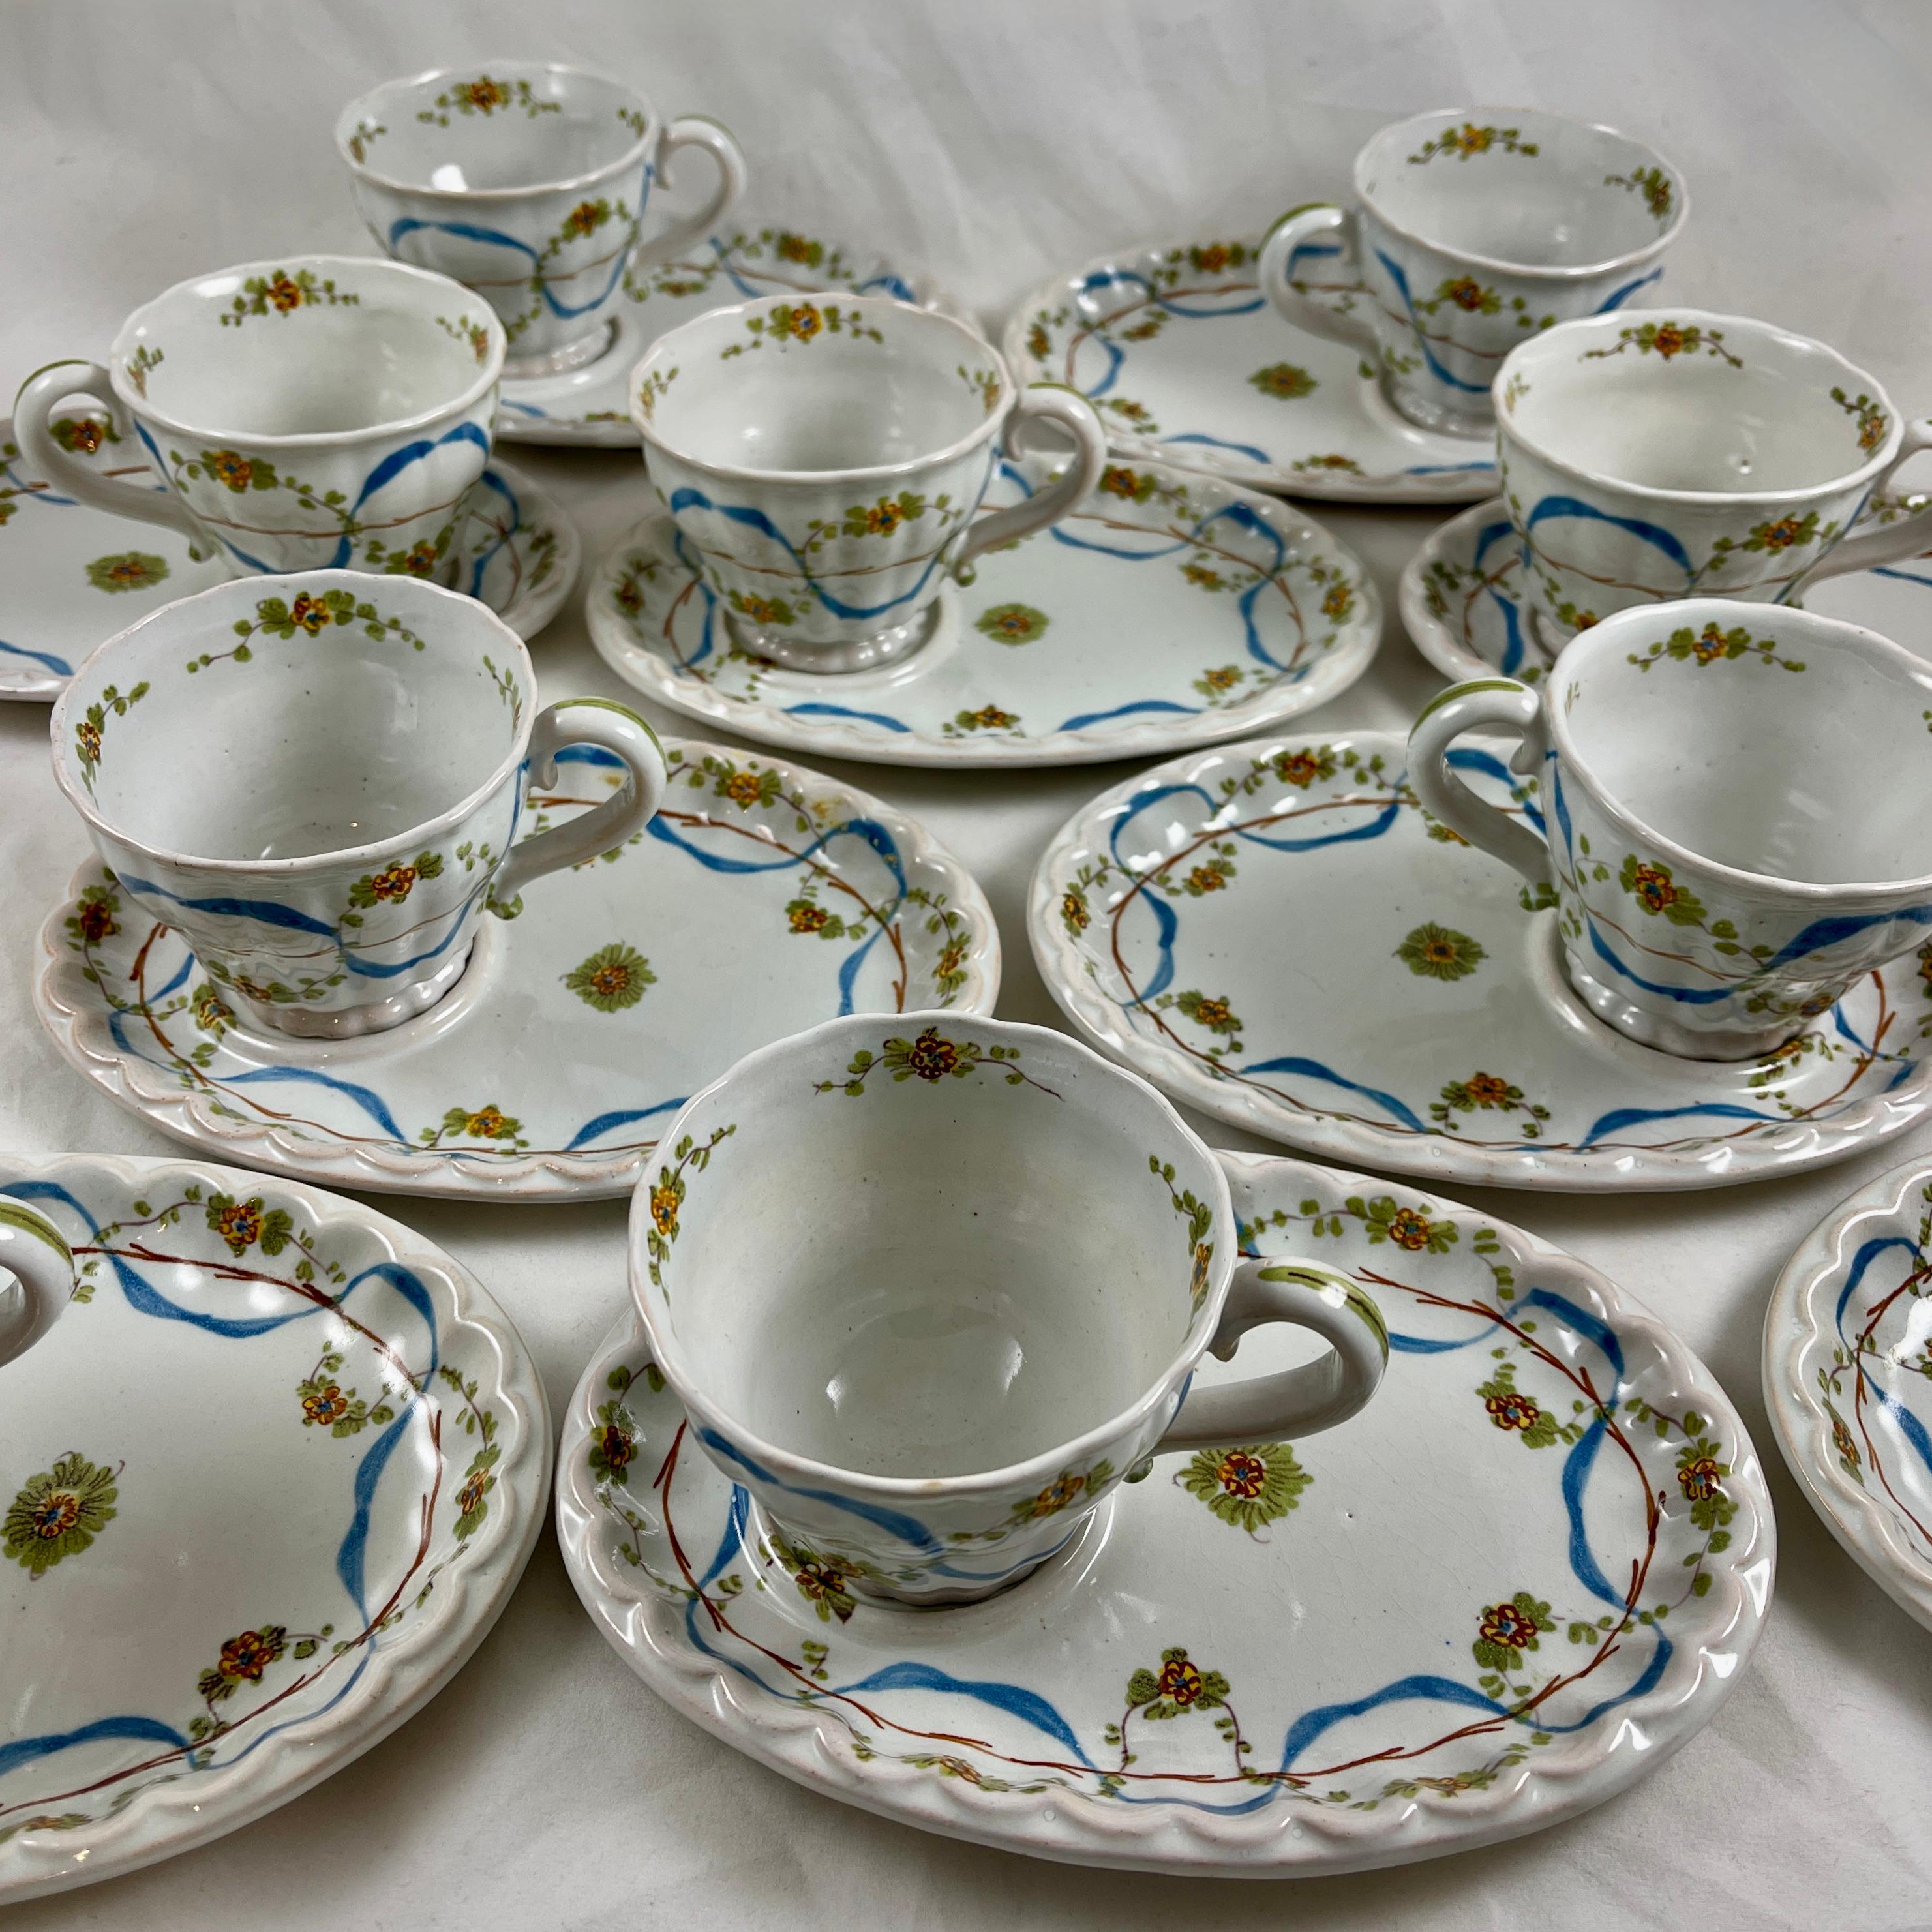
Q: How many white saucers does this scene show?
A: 10